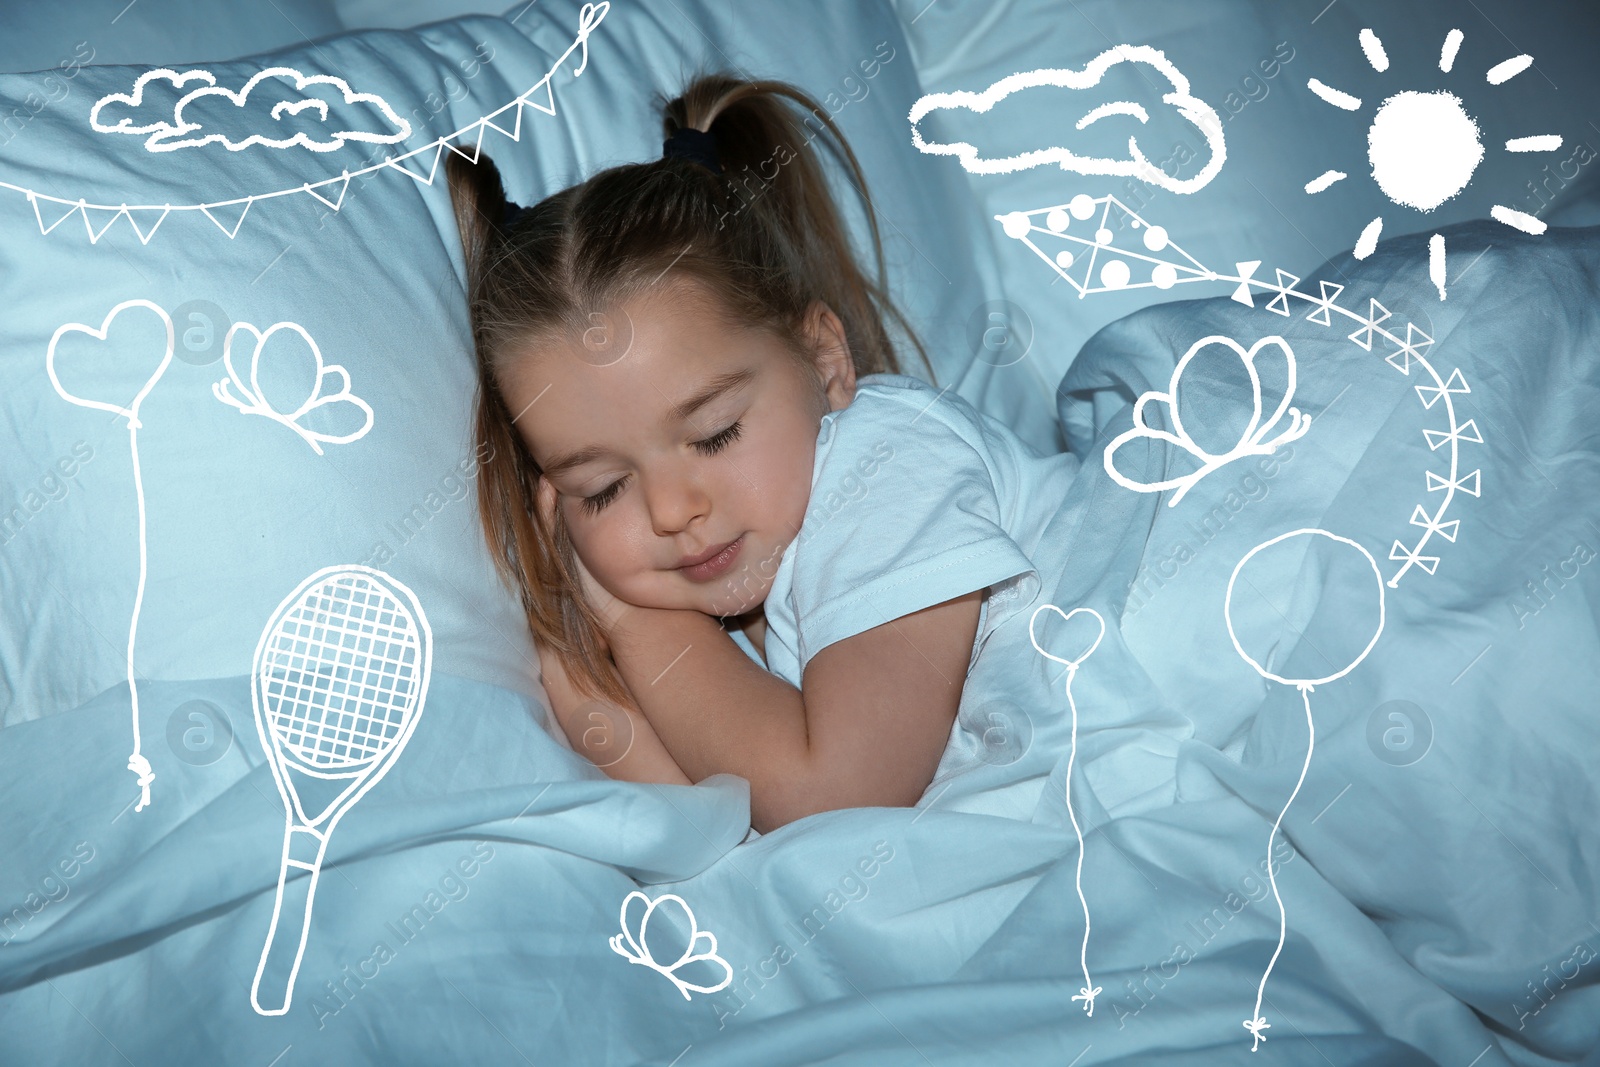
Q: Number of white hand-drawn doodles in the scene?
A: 12